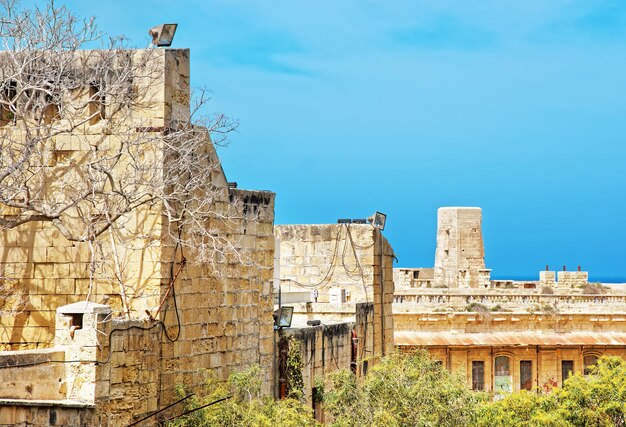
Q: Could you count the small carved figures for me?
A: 0